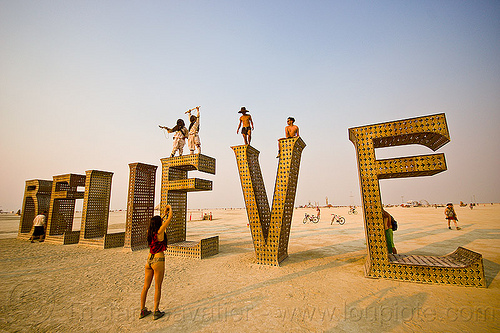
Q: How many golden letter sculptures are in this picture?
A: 7